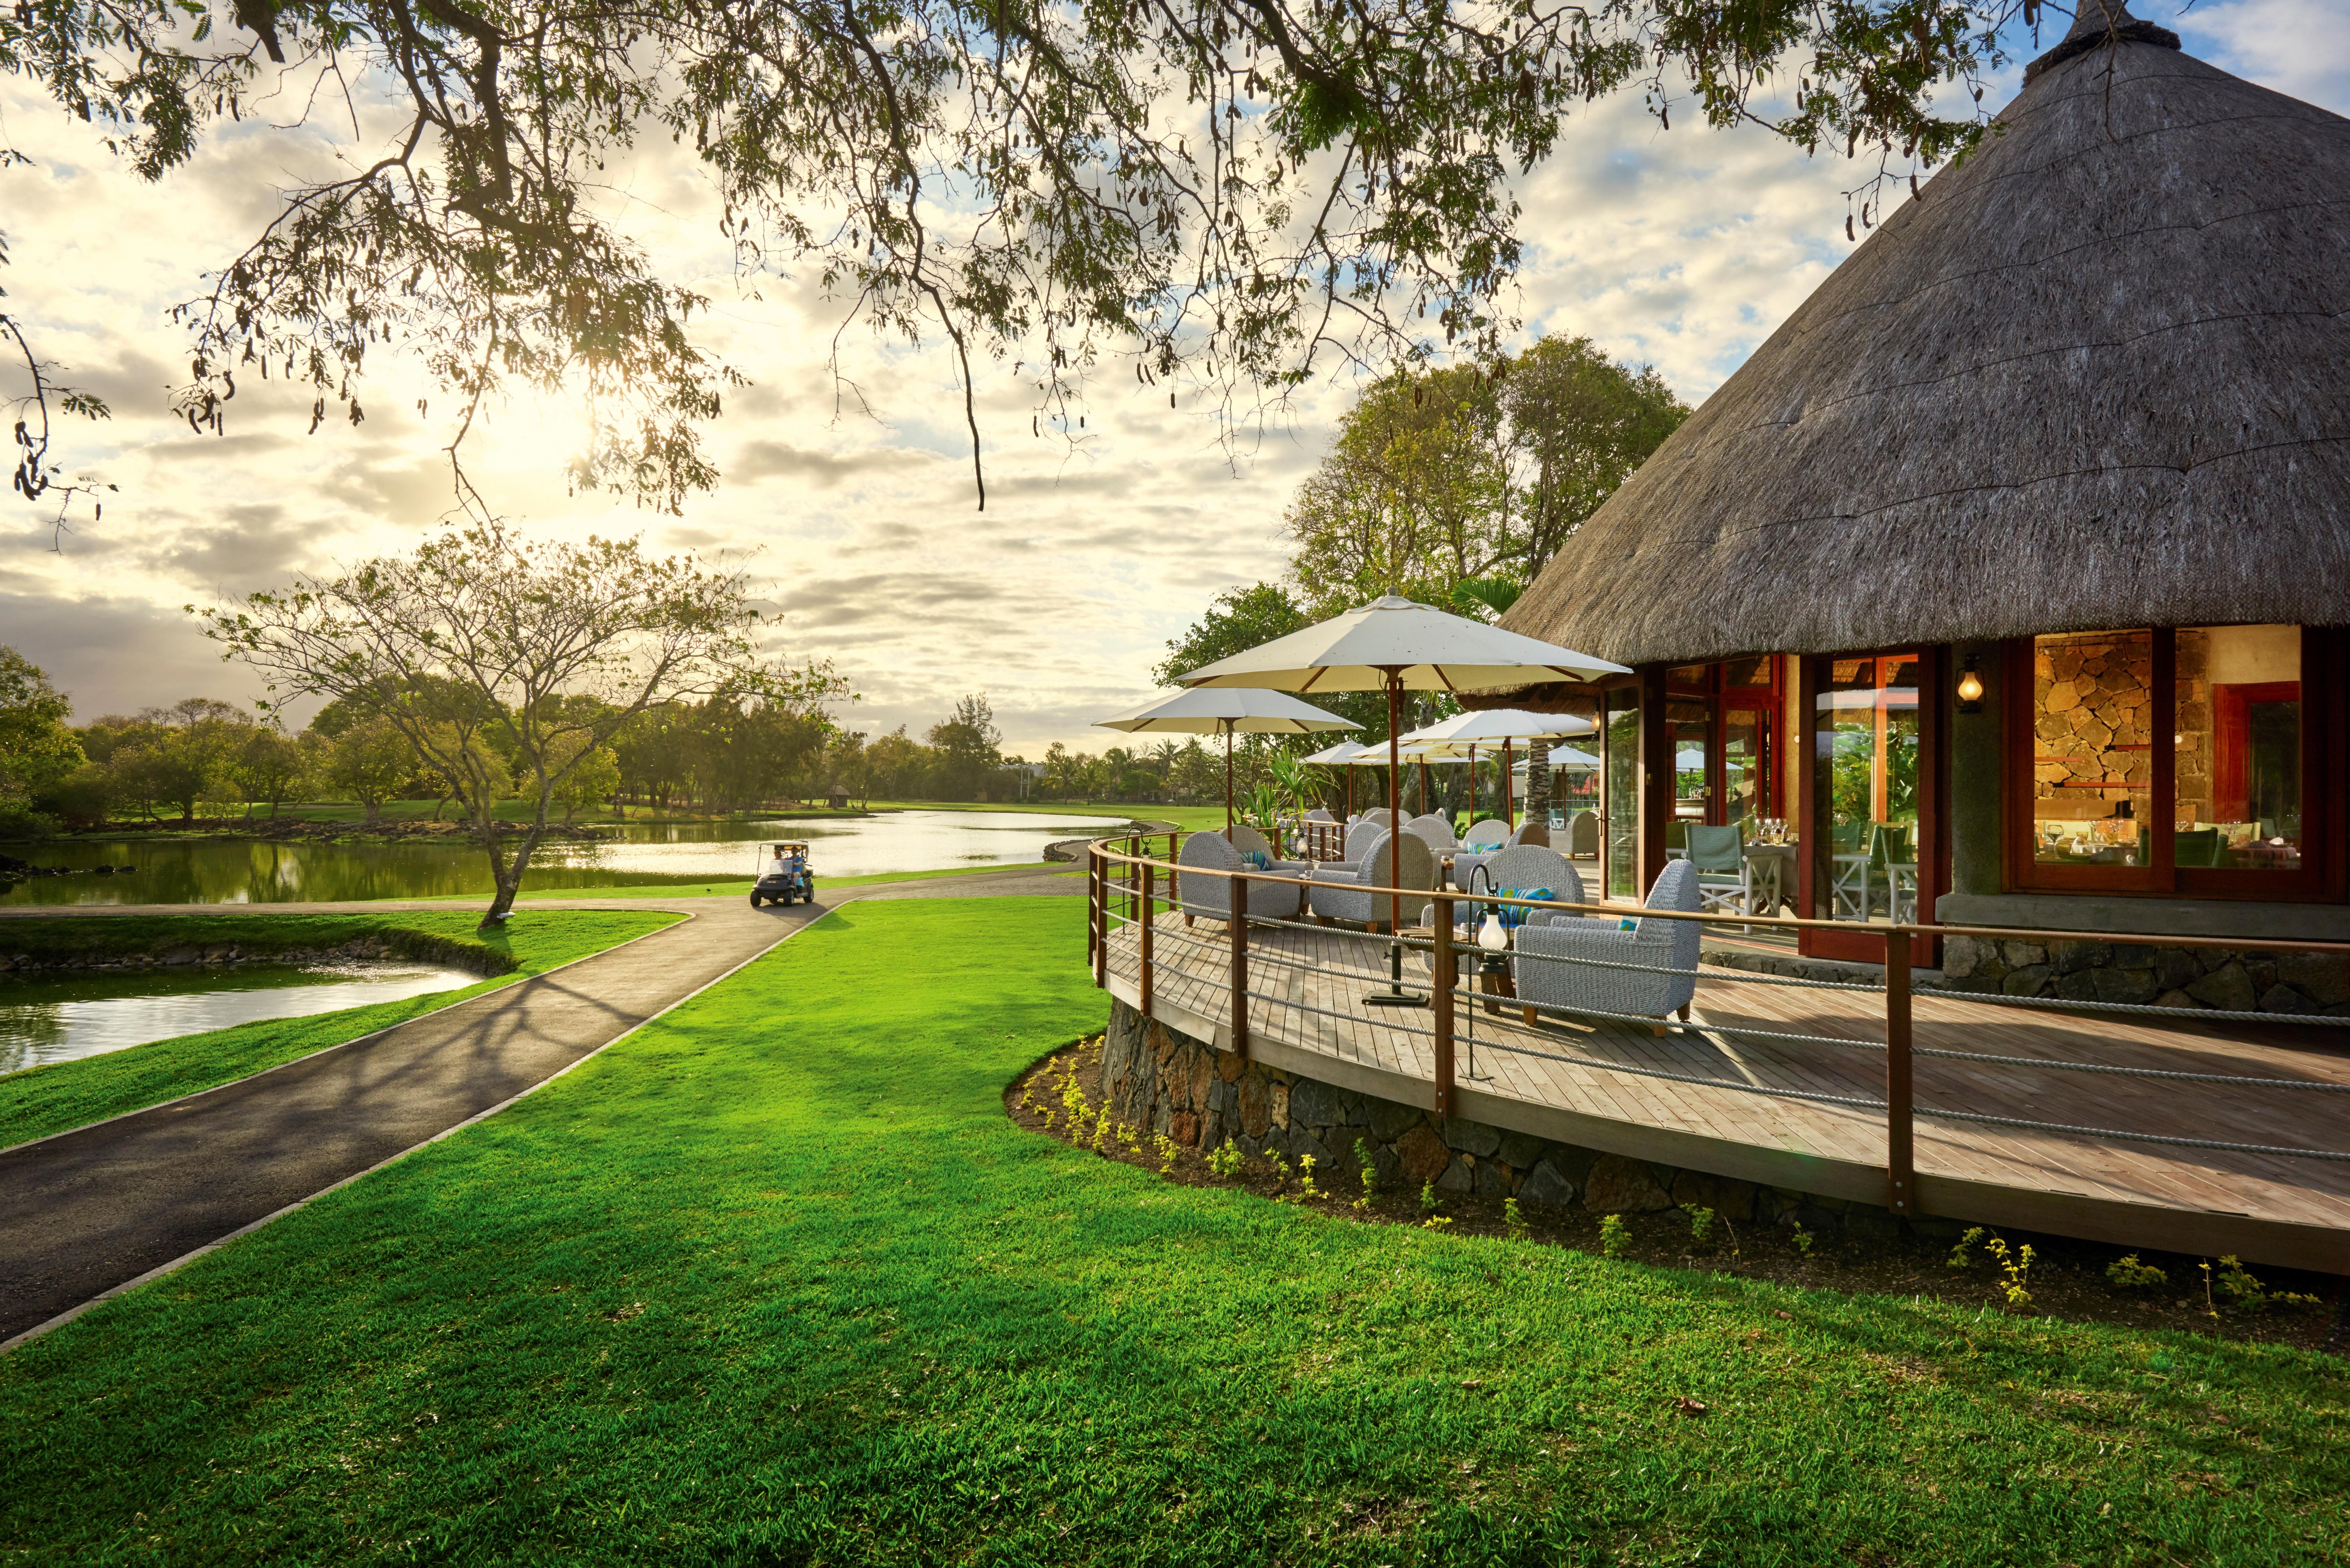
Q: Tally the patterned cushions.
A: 4